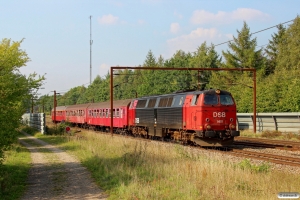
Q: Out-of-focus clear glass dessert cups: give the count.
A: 0